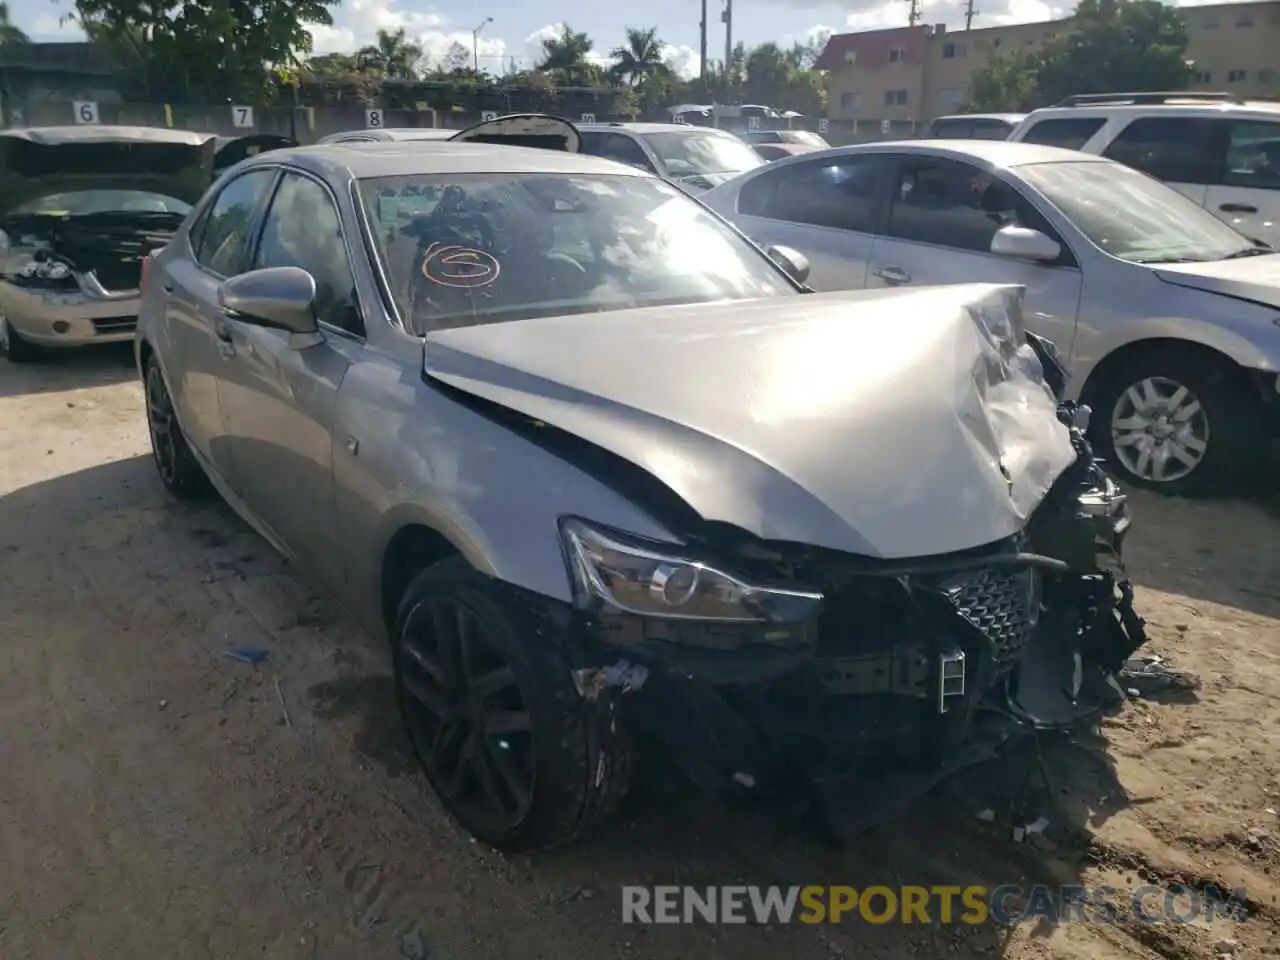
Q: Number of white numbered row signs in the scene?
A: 9